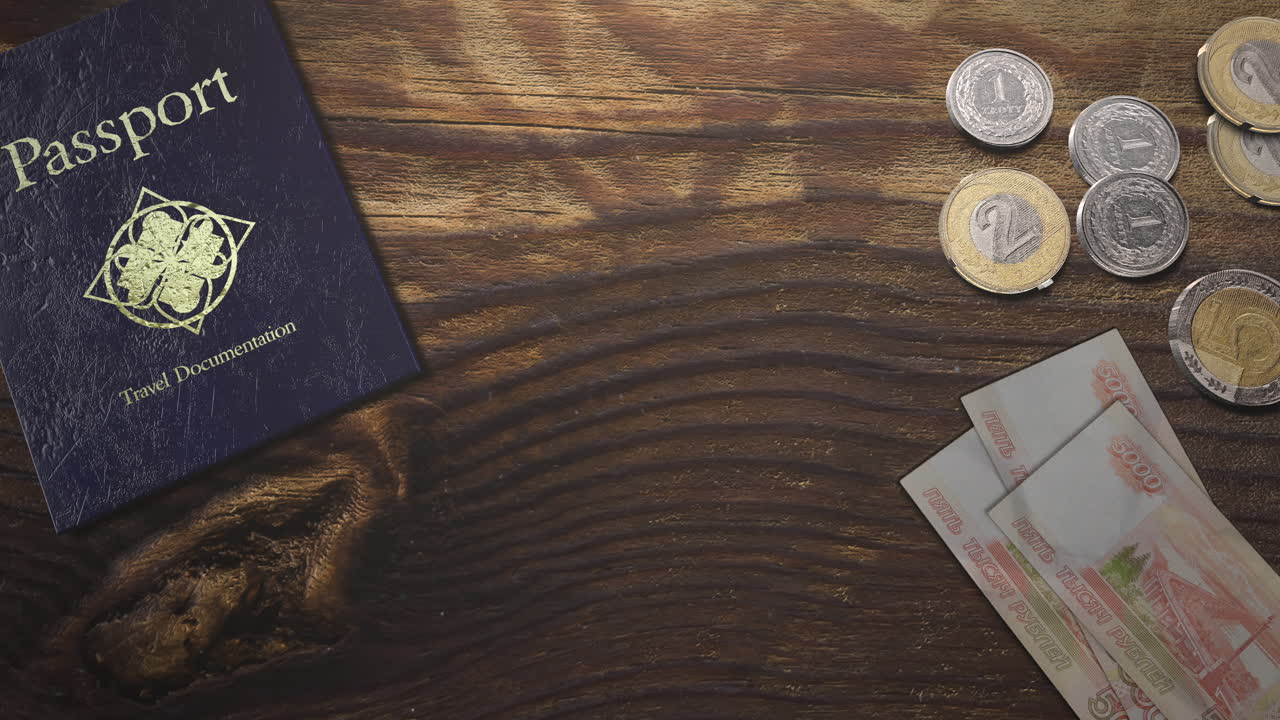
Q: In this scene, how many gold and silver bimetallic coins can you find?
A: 4